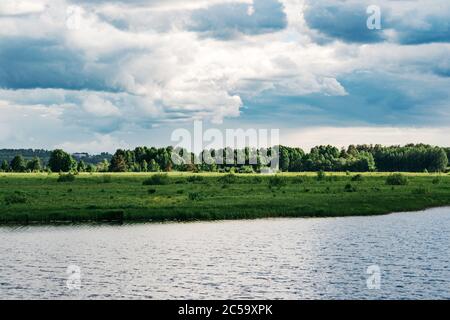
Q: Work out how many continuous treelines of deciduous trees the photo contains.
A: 1